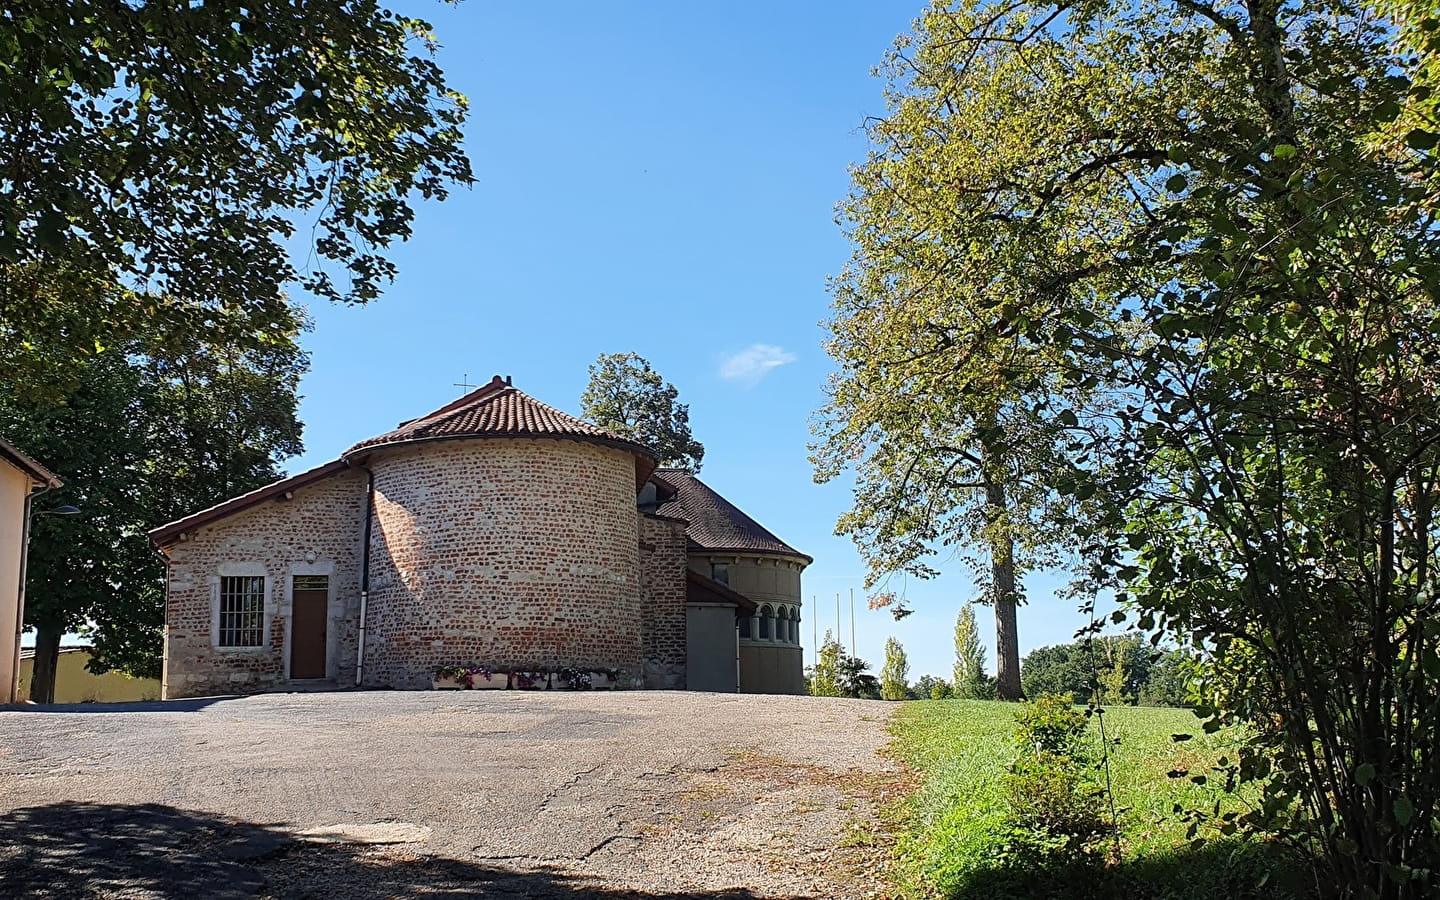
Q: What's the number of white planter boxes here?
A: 5